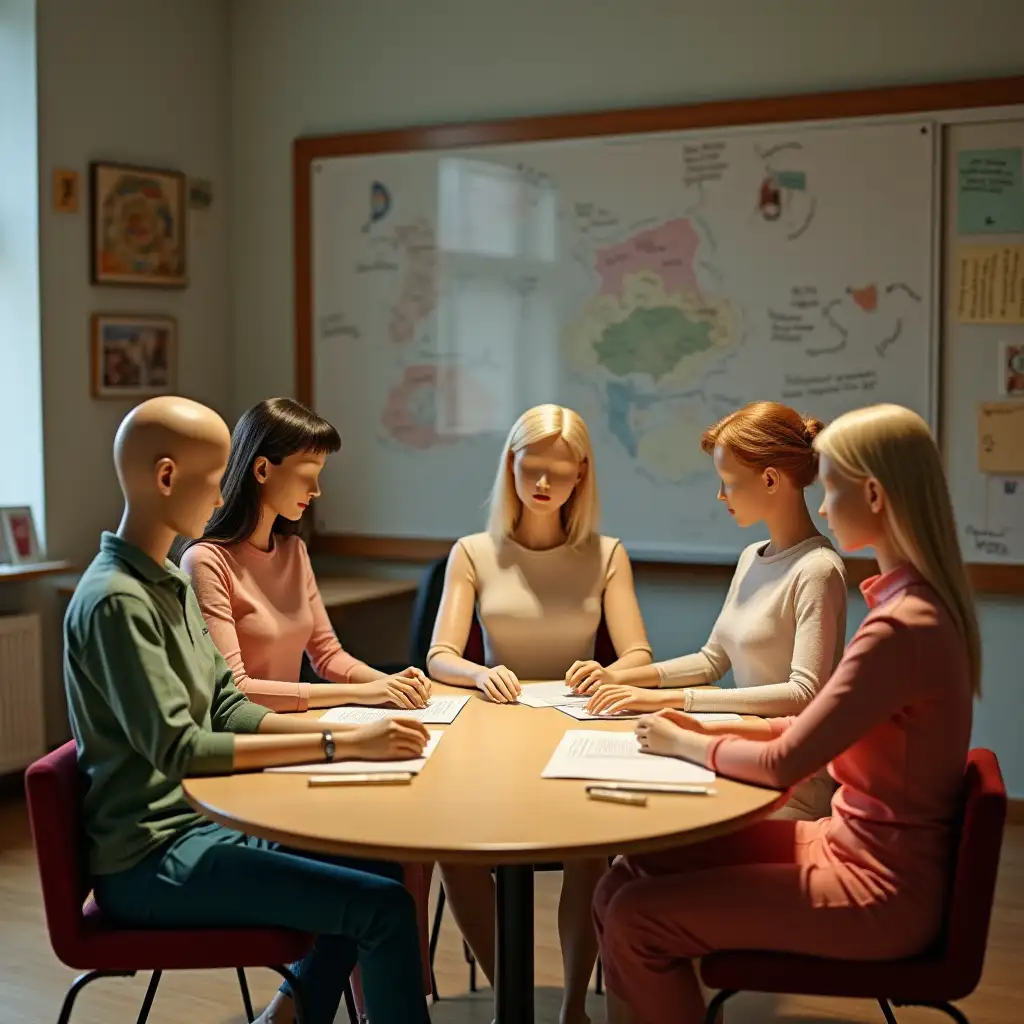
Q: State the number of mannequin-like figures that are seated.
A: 5